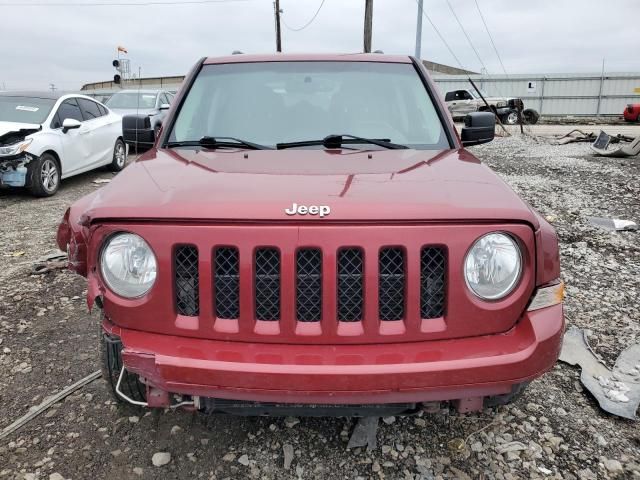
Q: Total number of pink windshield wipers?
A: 0